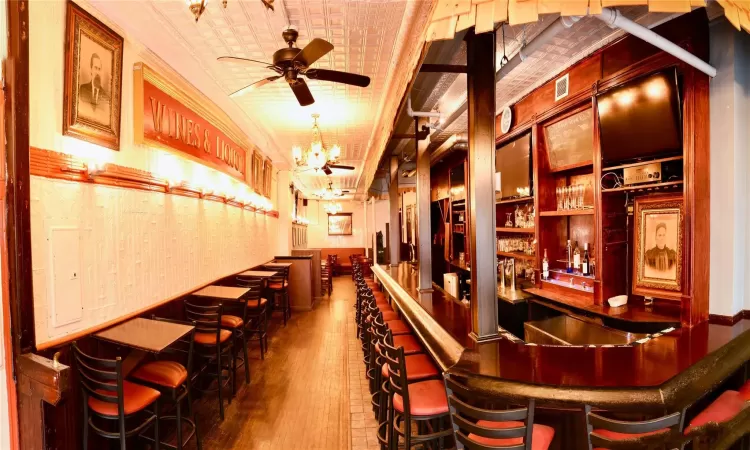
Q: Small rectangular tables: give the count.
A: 4